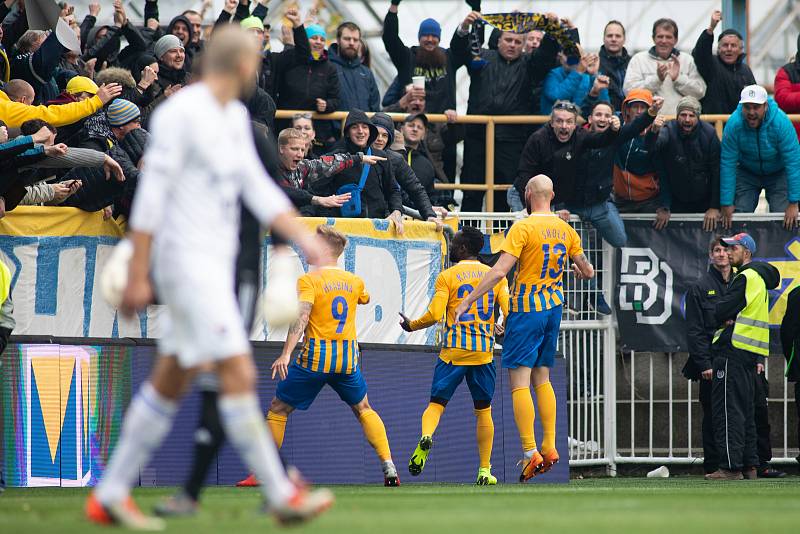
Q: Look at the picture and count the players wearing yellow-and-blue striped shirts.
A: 3